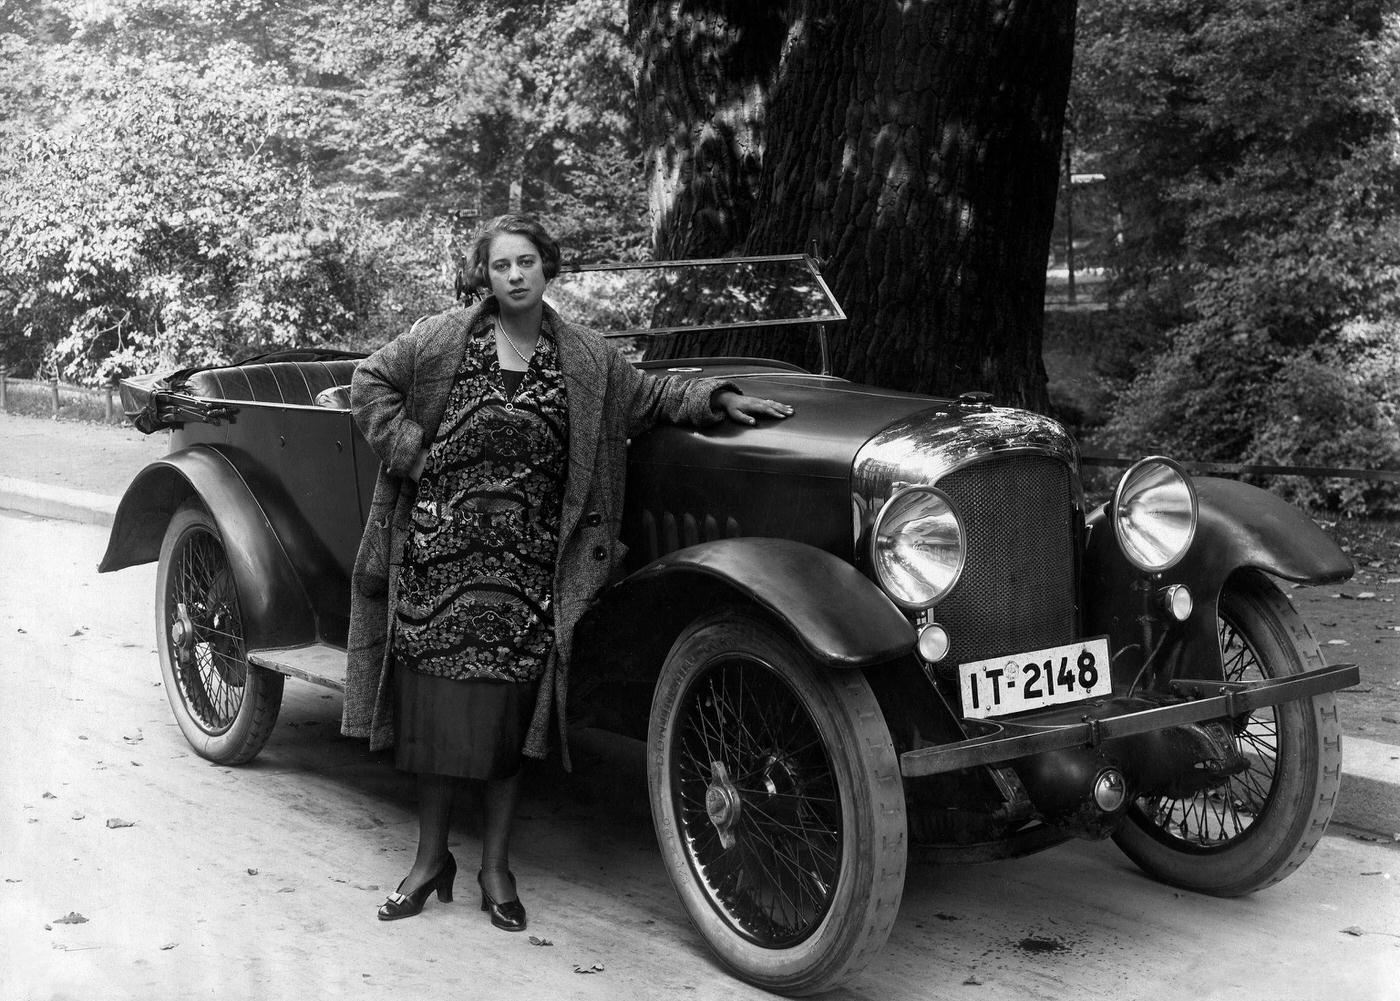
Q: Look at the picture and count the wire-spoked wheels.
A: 3